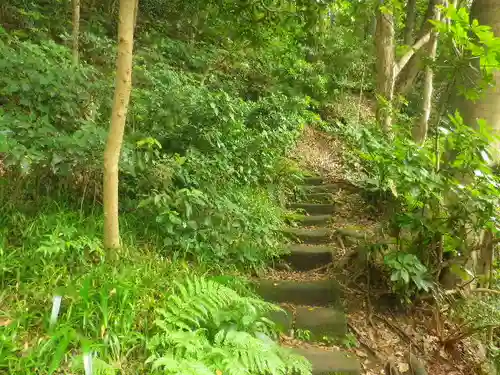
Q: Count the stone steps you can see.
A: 10